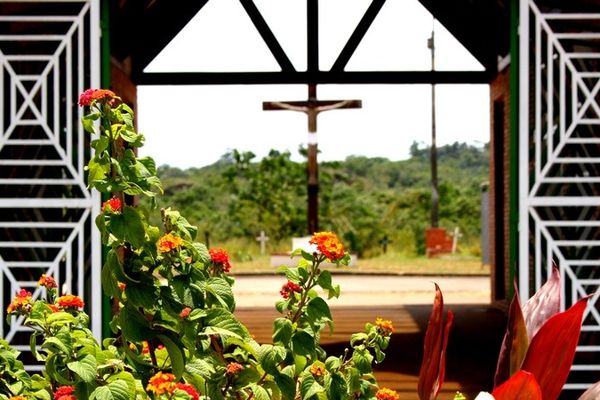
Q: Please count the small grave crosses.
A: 3